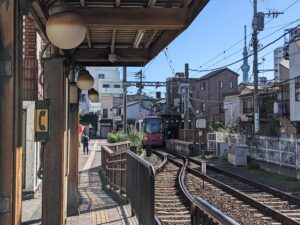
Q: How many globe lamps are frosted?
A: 3